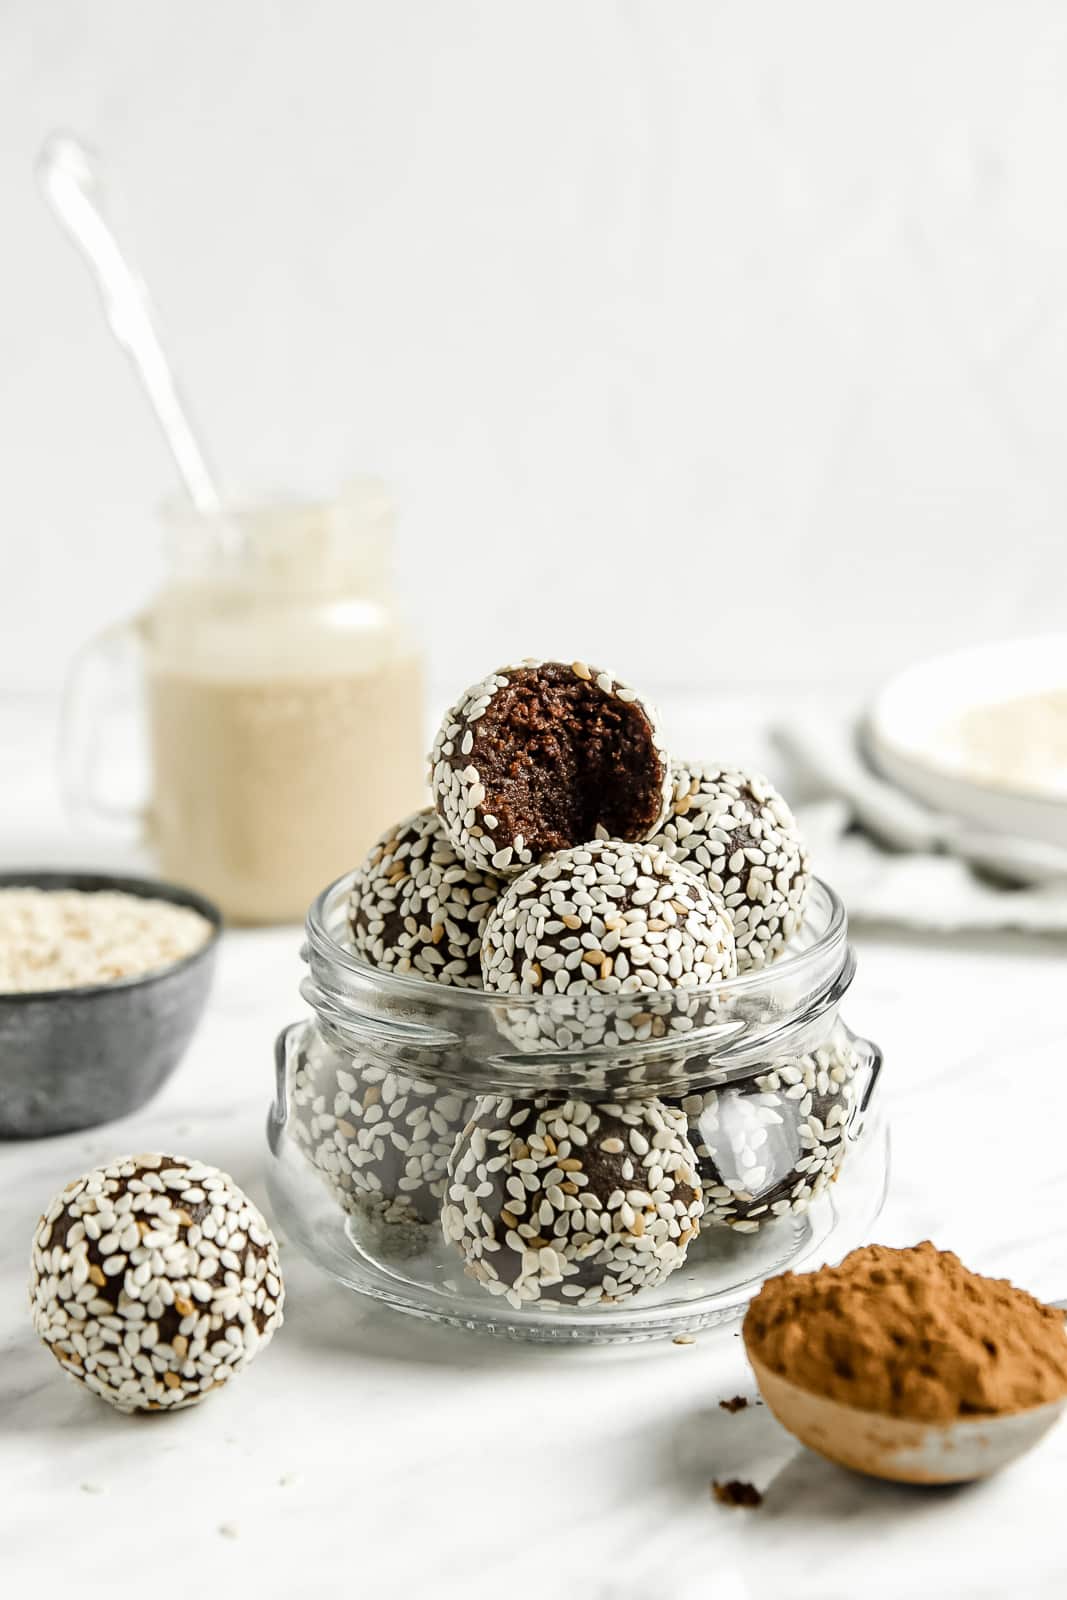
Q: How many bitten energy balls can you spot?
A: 1